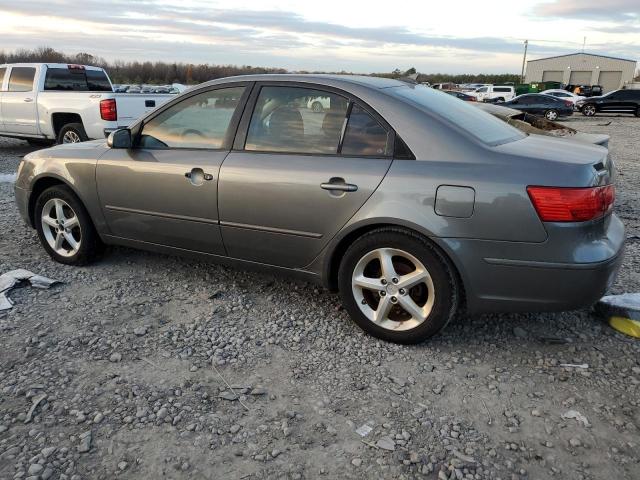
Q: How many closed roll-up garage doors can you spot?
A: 3